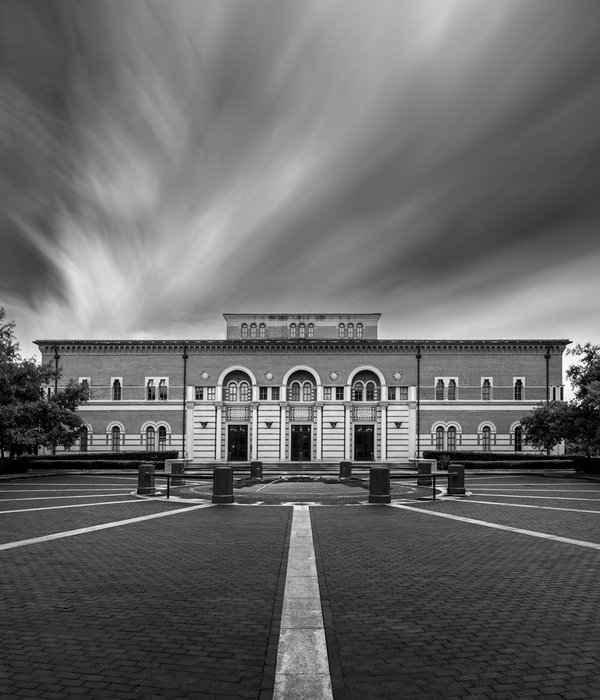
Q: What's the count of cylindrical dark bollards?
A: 8